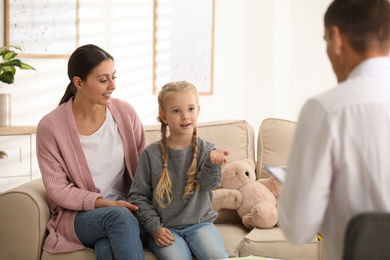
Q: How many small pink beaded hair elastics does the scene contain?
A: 2